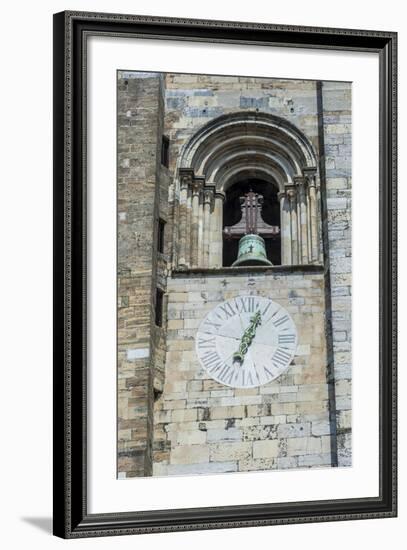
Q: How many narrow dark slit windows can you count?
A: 3